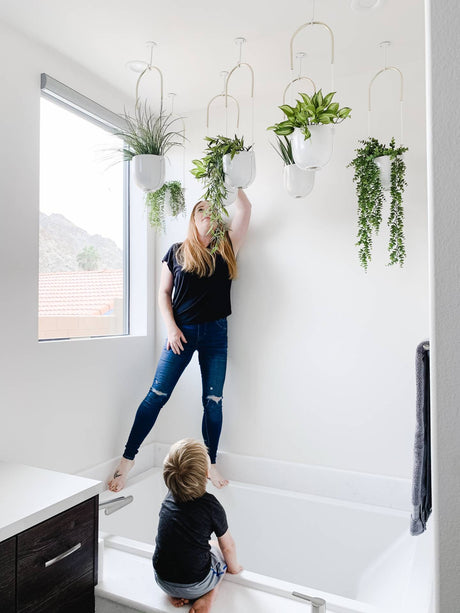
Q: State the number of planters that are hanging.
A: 7